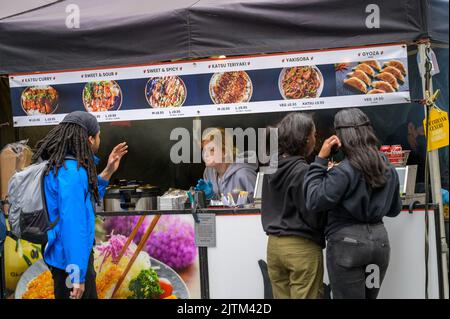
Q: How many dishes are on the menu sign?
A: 6